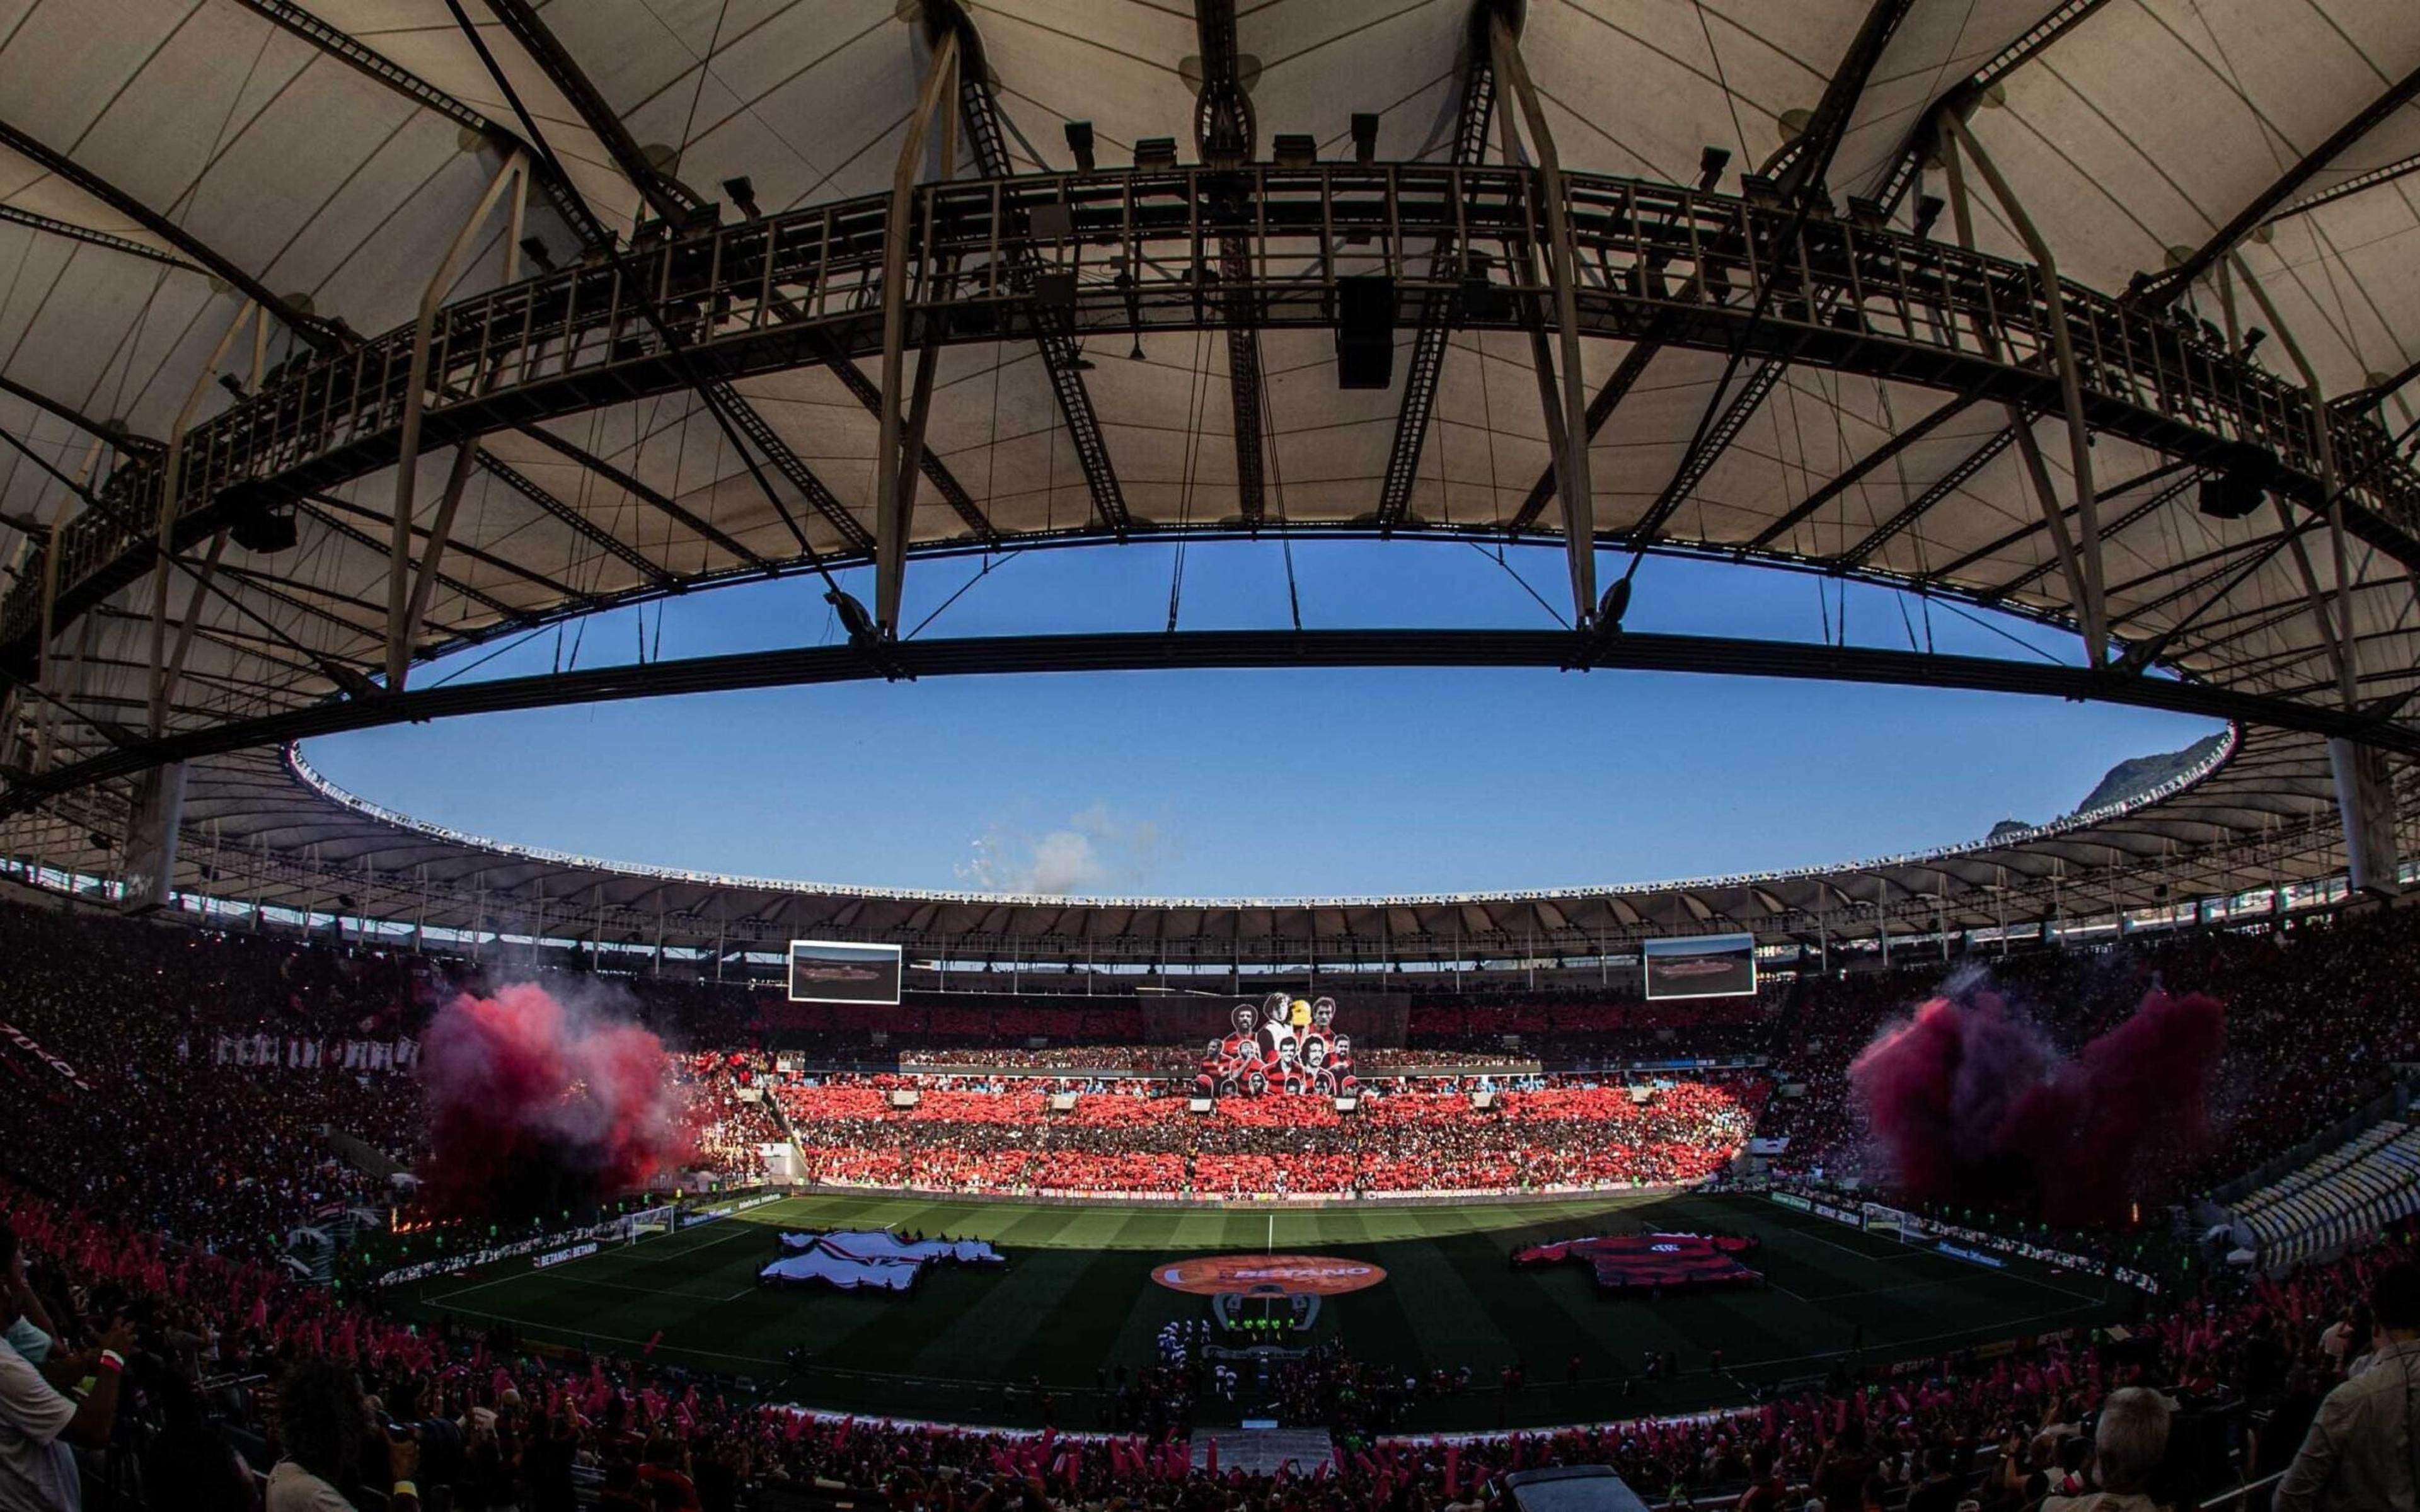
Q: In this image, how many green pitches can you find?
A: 1